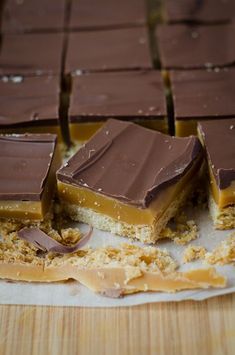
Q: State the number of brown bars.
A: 12